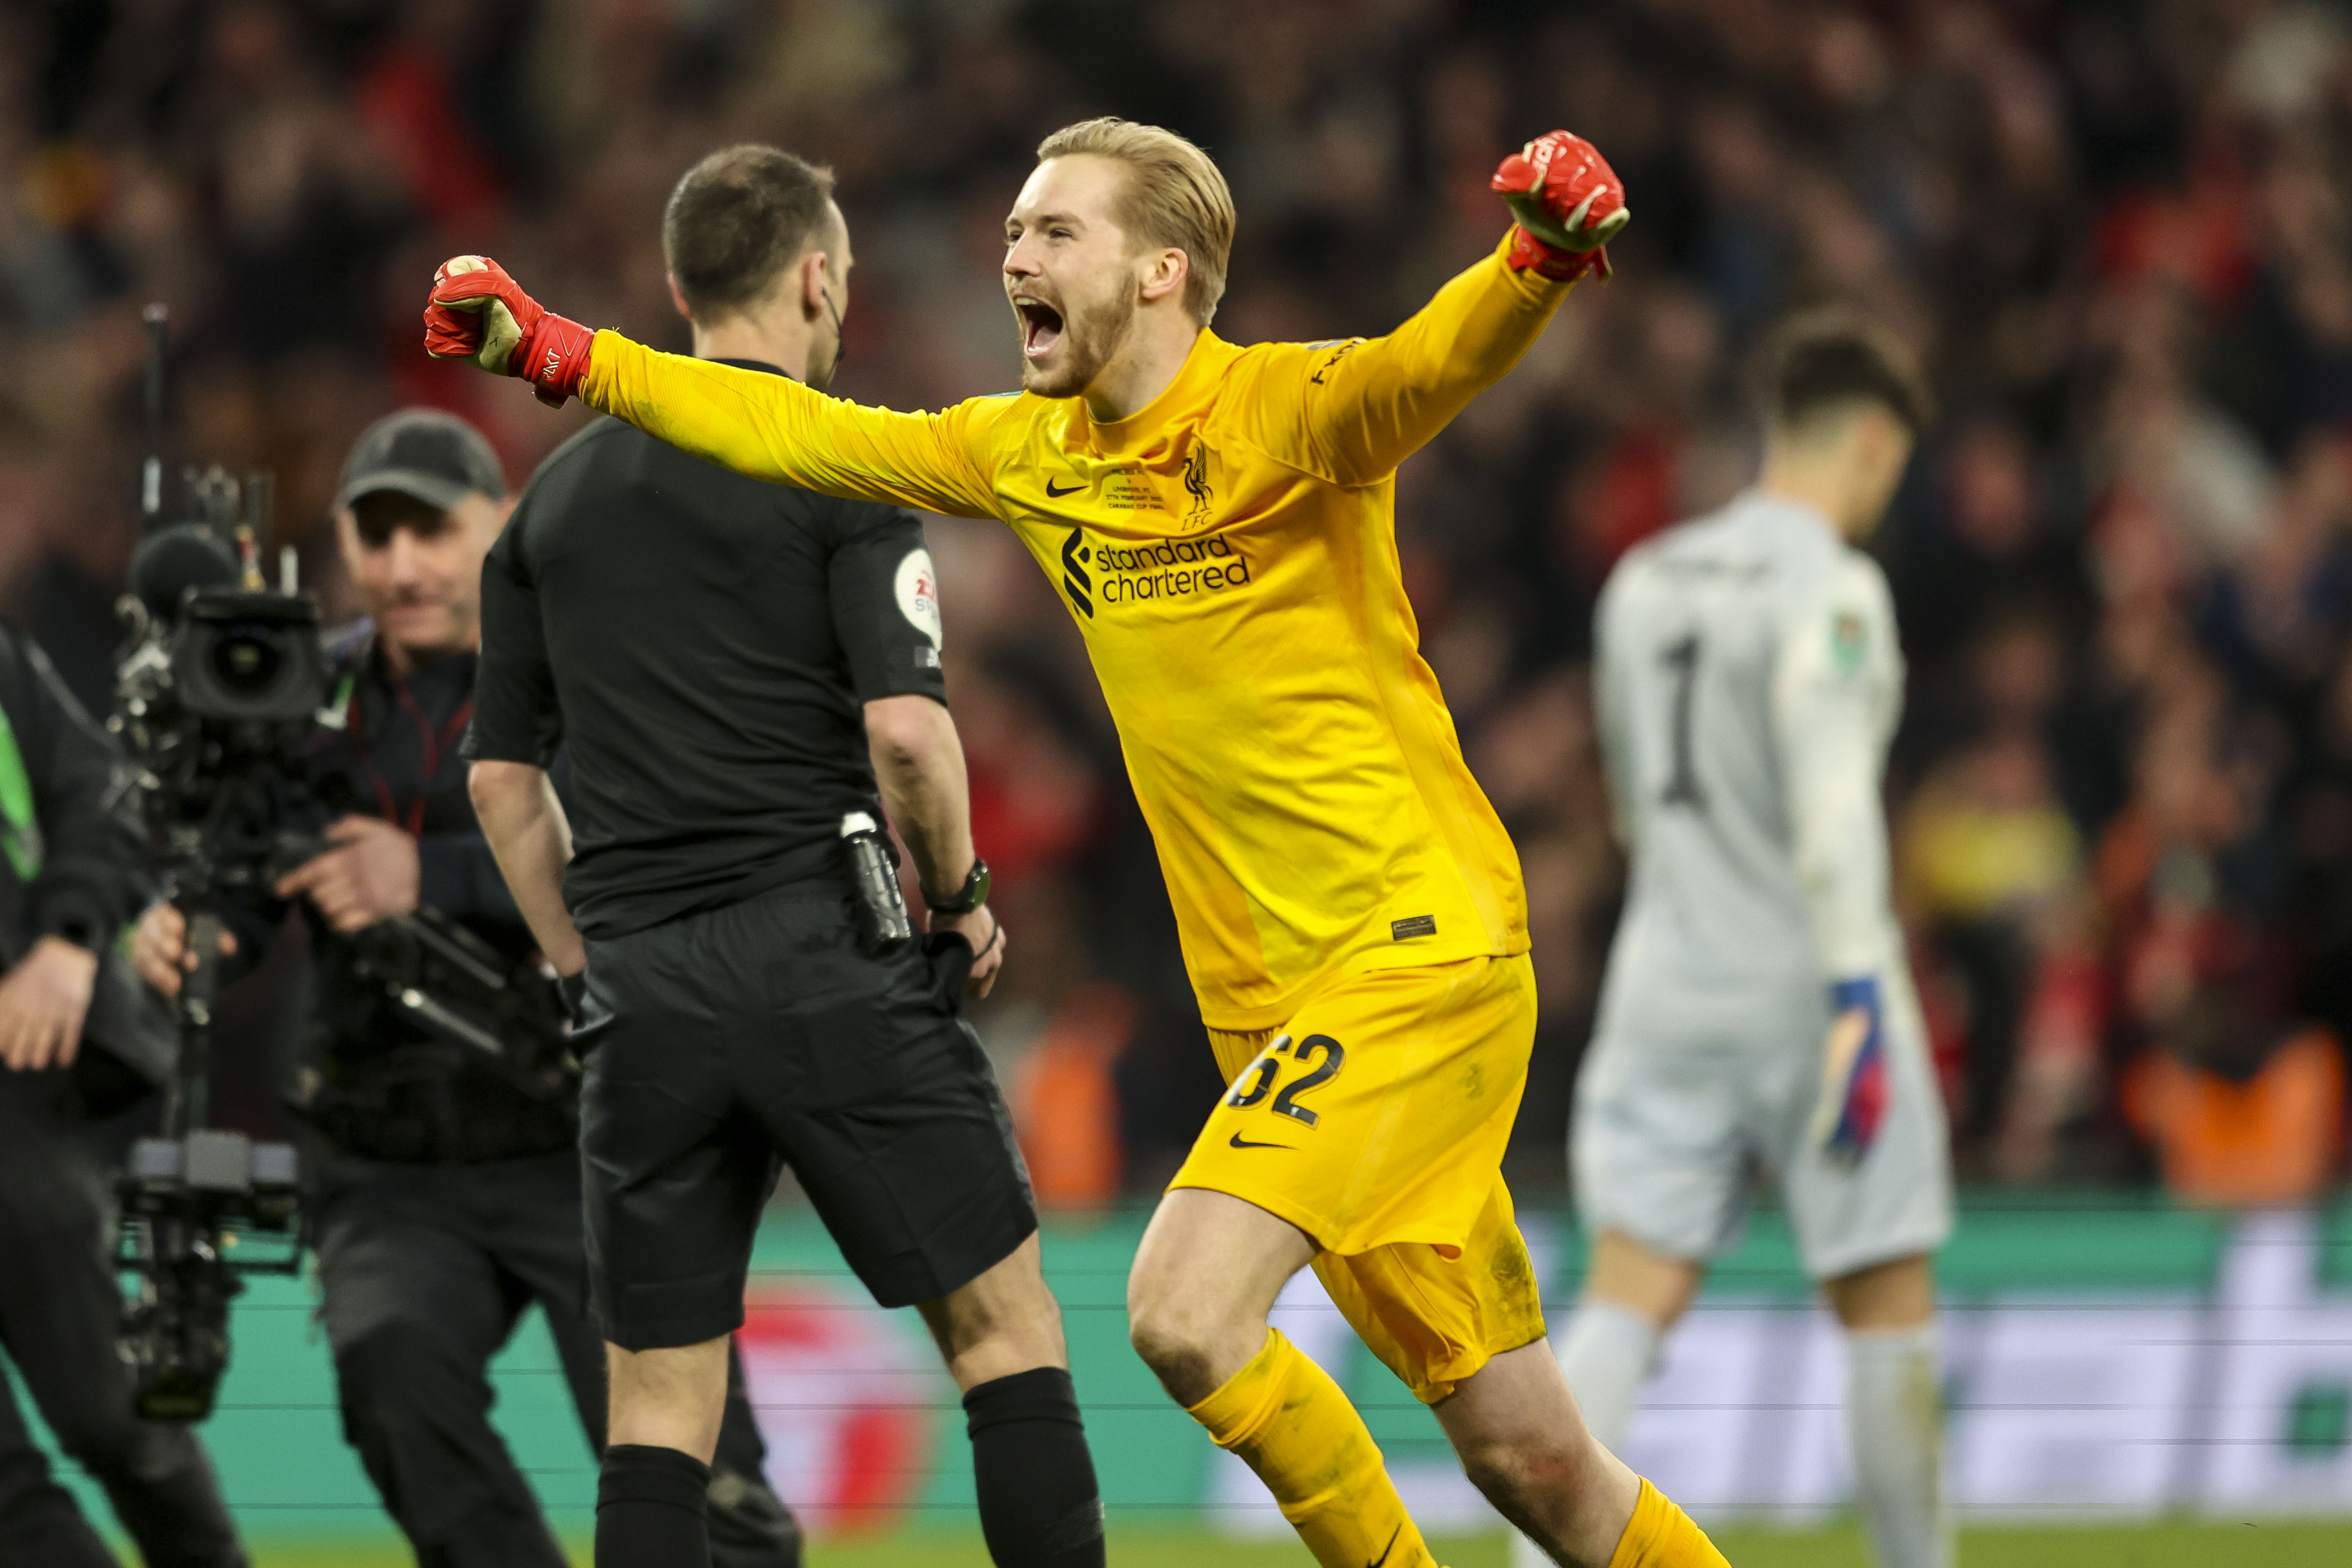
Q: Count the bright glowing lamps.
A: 0